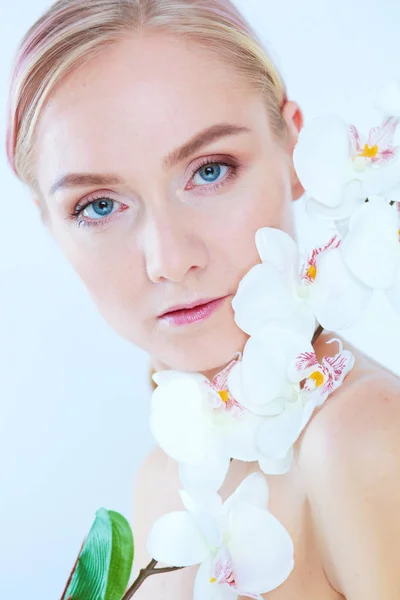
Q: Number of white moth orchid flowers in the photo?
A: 6